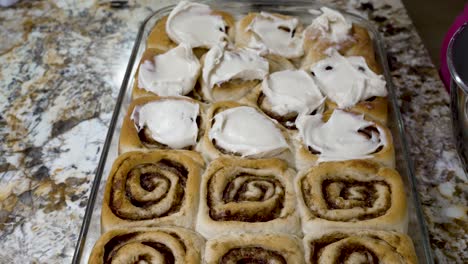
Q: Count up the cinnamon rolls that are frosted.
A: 10